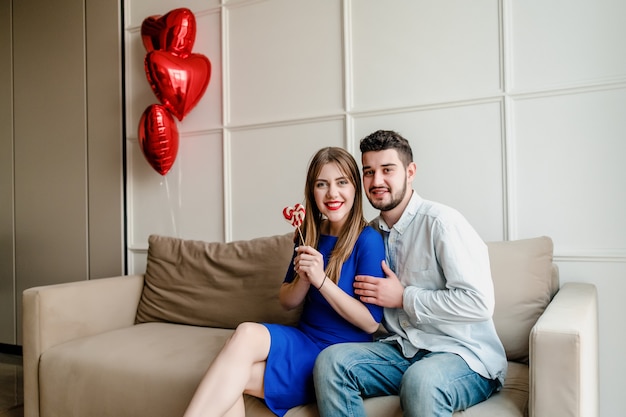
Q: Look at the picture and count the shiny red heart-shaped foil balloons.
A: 3